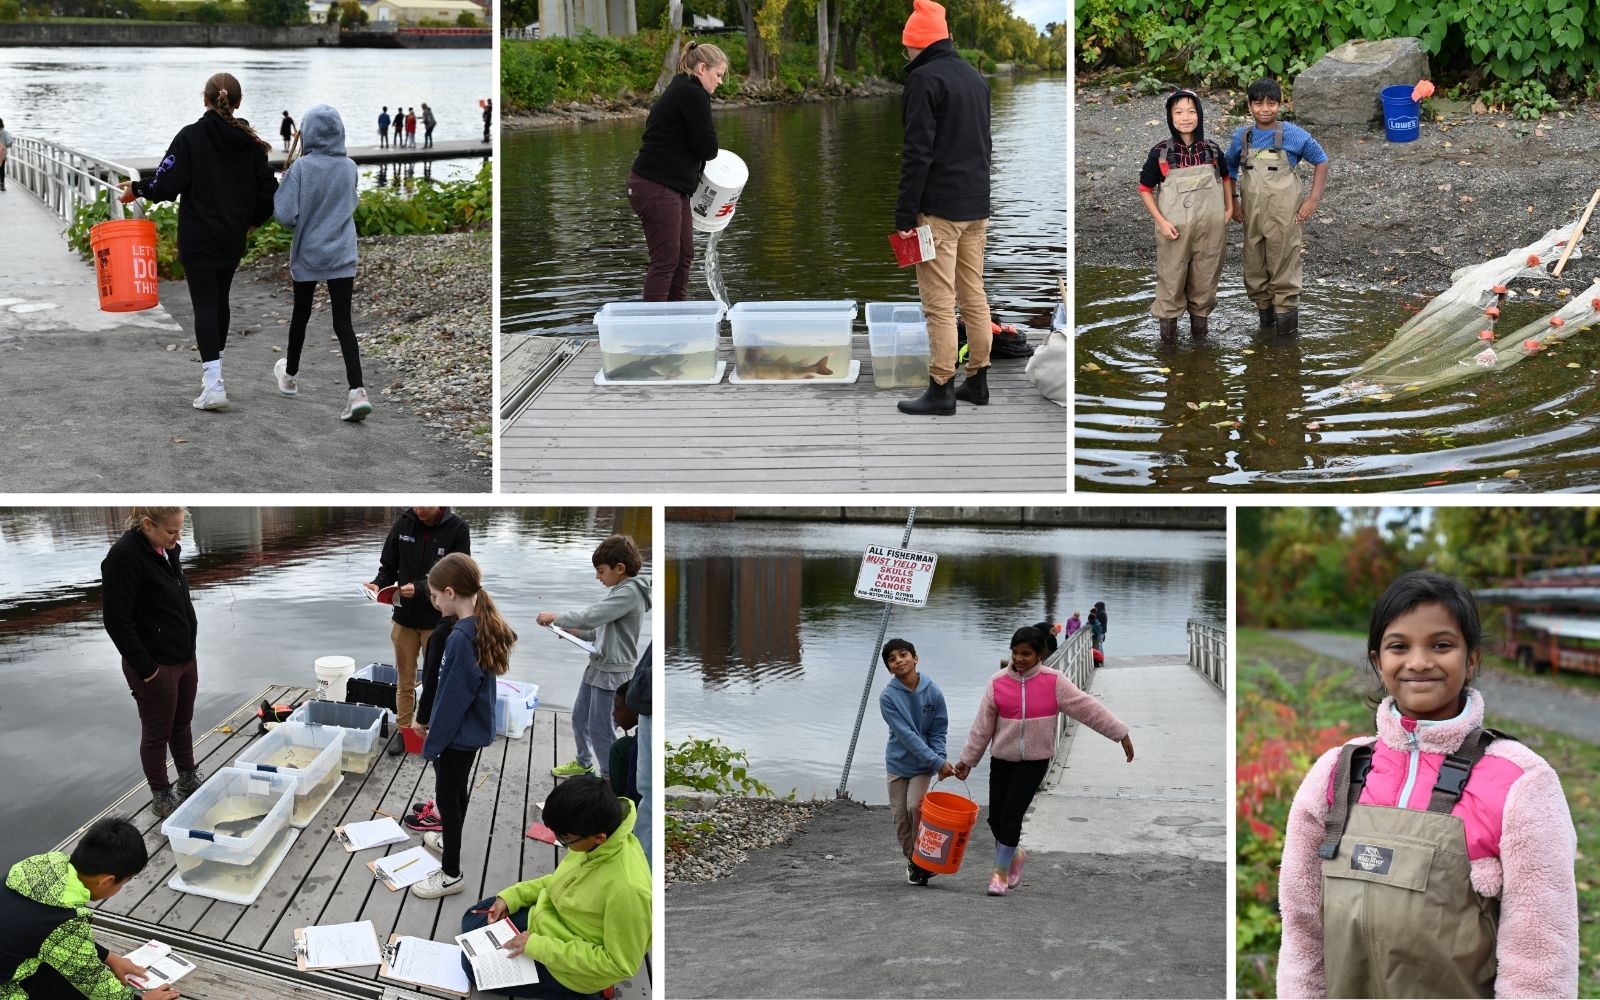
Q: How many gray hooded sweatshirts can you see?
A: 2